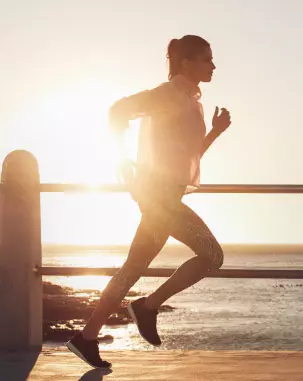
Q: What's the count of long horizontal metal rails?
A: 2